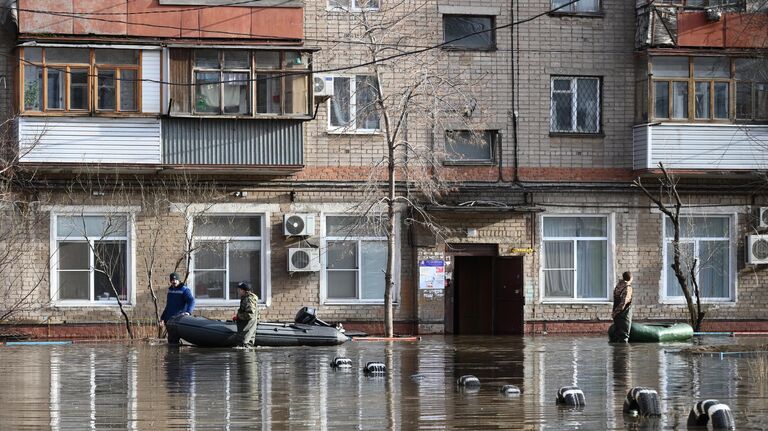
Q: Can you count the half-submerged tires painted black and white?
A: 7